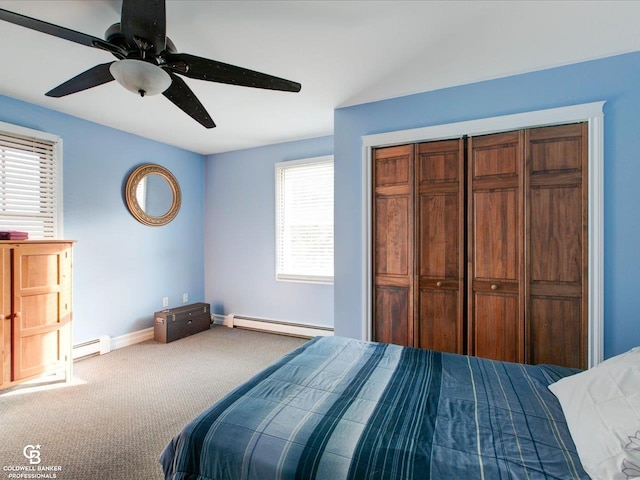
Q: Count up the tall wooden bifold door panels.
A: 4